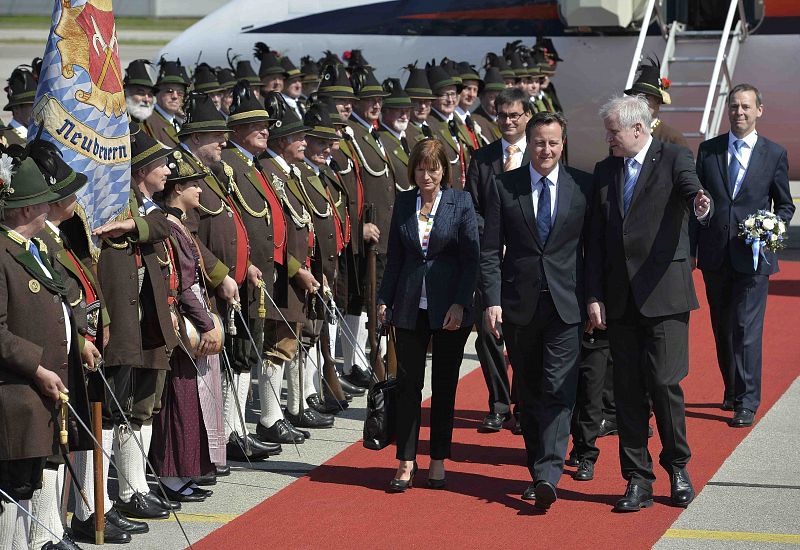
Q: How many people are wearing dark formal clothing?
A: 5